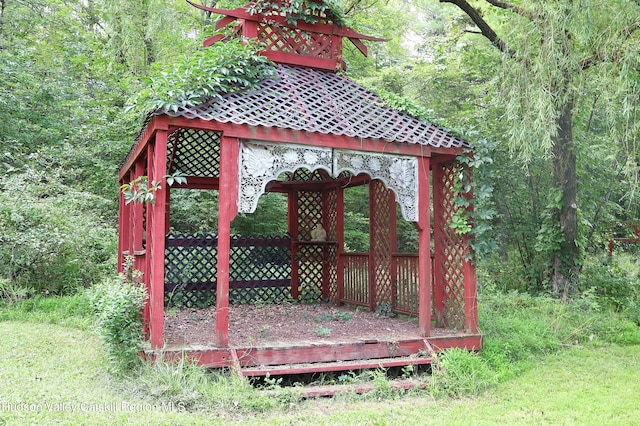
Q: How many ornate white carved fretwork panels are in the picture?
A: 2